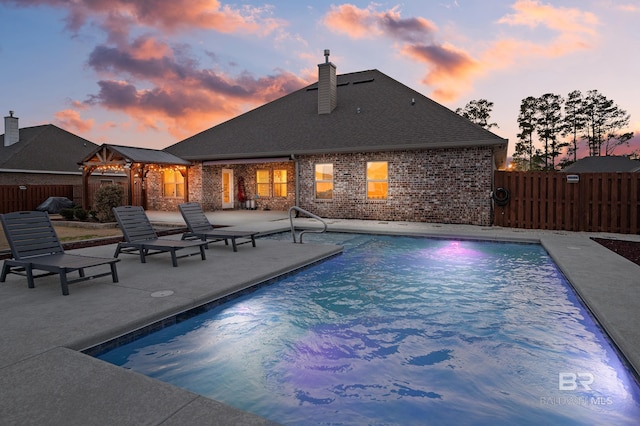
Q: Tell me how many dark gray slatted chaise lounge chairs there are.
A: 3